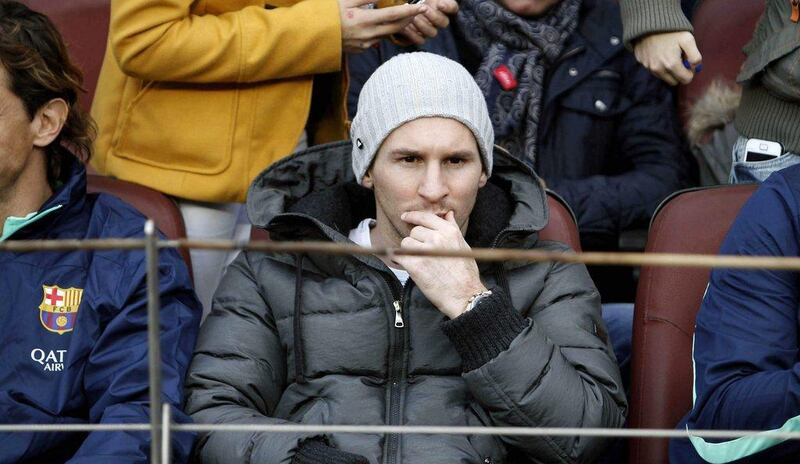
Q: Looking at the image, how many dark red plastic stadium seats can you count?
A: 5